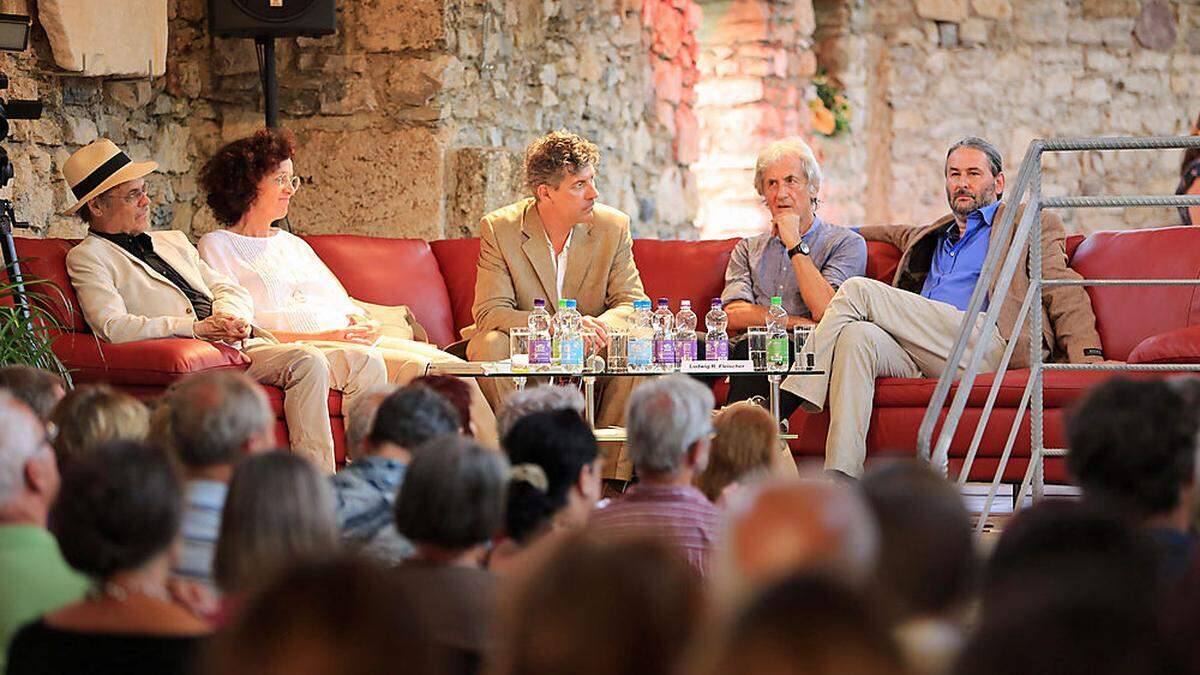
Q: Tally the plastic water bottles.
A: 9